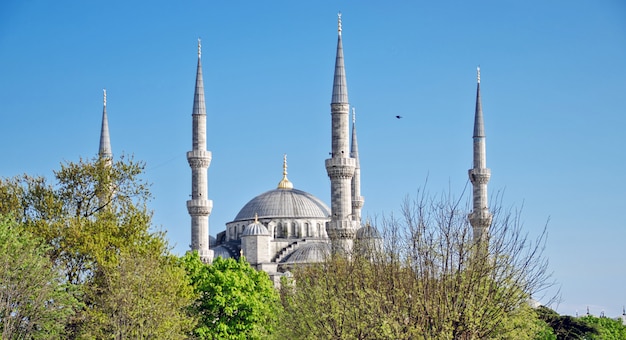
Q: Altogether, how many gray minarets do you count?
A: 5